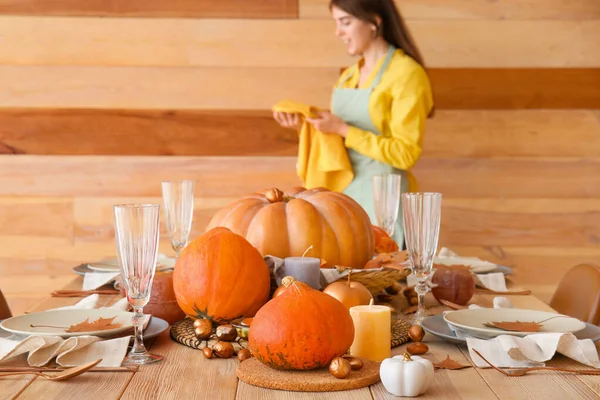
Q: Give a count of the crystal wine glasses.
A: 4